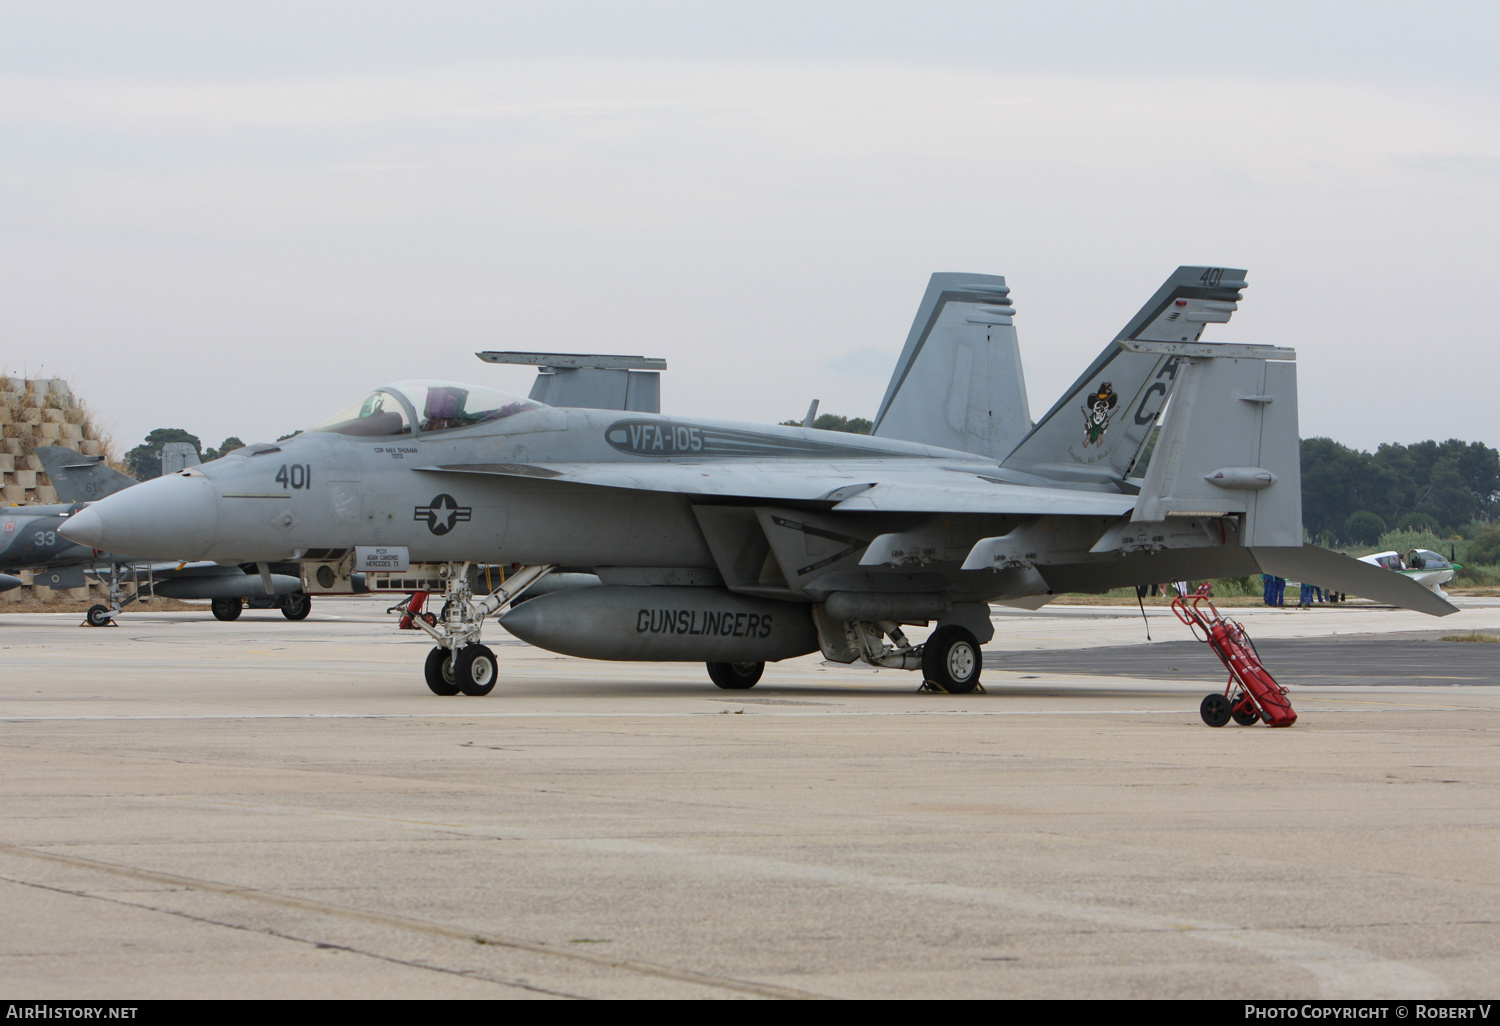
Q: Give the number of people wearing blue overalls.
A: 4